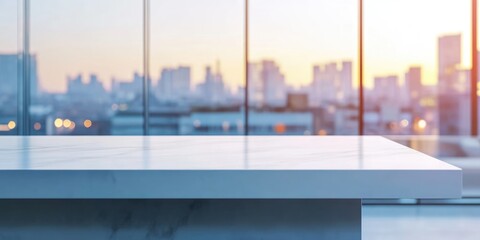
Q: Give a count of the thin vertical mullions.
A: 5